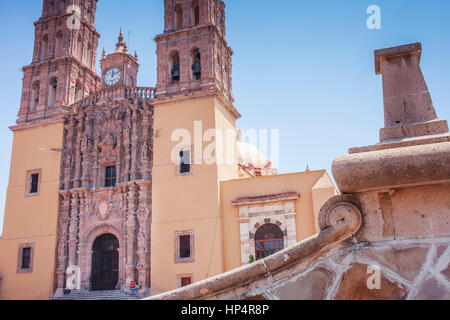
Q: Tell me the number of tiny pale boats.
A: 0